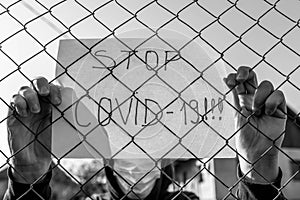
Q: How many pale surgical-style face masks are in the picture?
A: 1